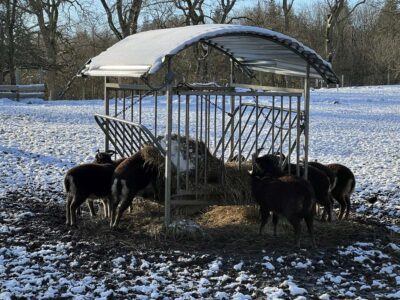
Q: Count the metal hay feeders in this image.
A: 1